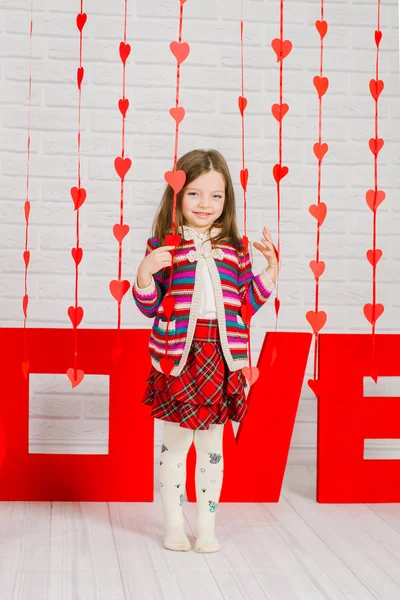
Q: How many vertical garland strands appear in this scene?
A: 8